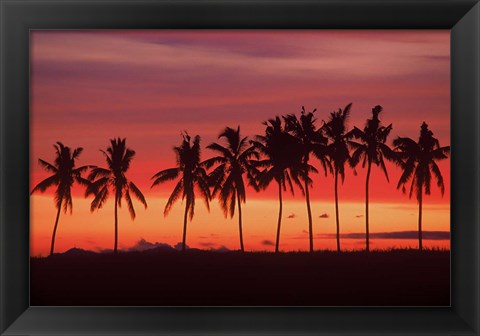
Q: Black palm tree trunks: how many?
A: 9